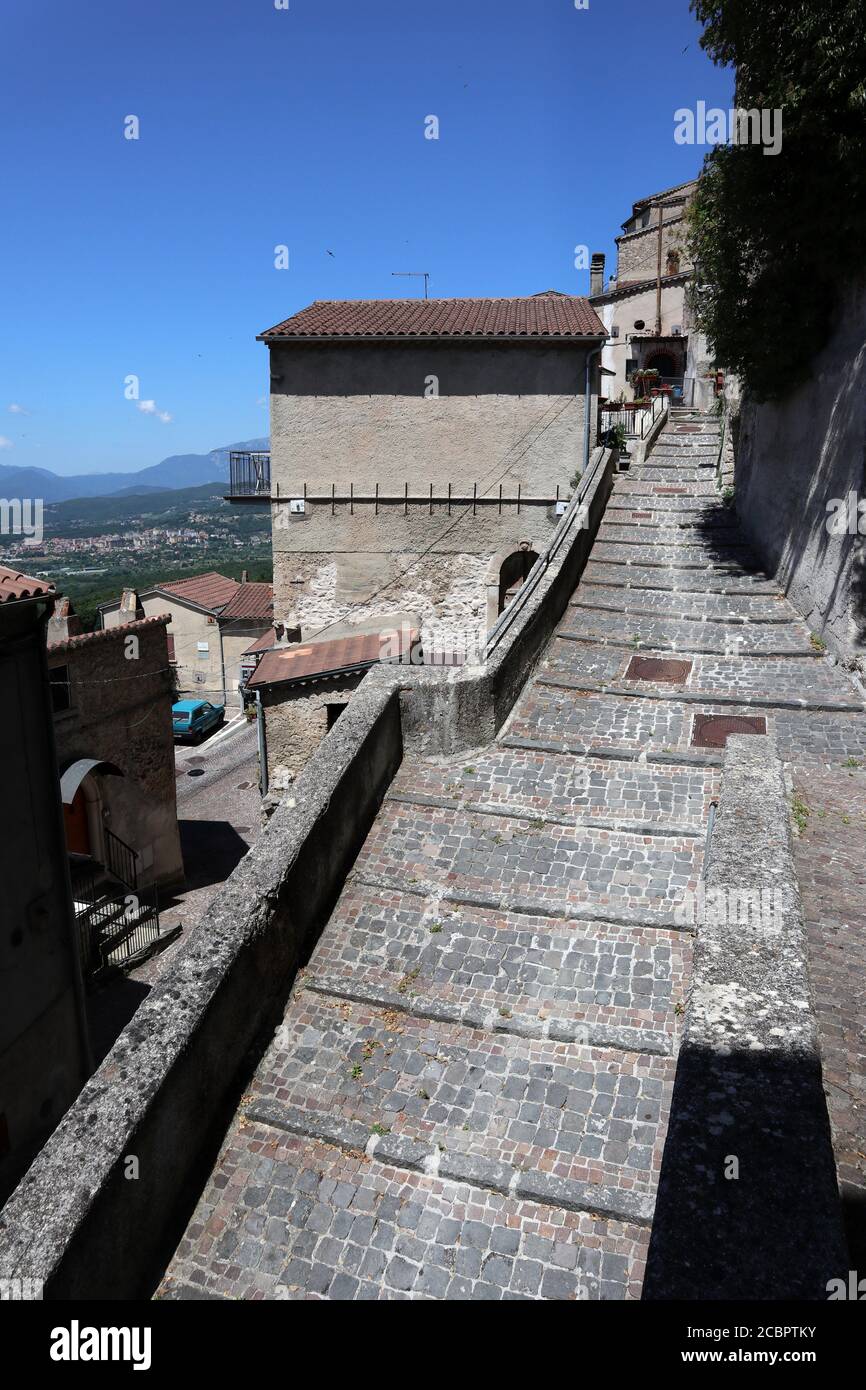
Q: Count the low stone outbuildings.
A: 1